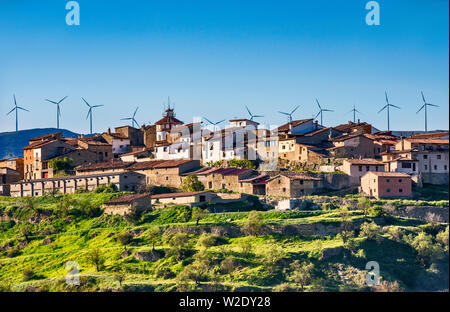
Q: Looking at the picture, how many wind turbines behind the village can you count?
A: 11